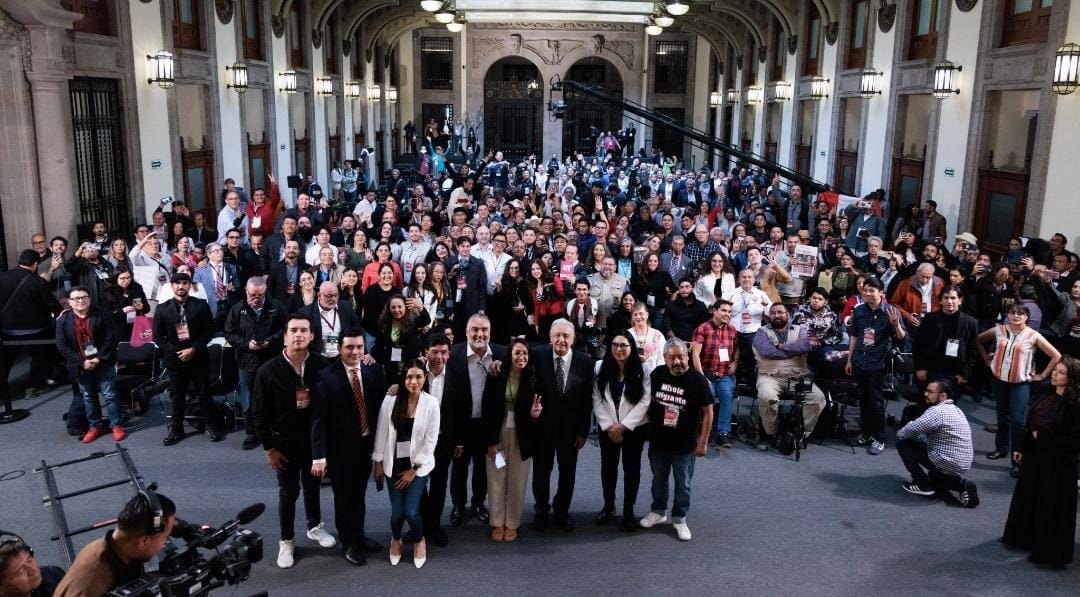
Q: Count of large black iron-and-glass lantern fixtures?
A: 15